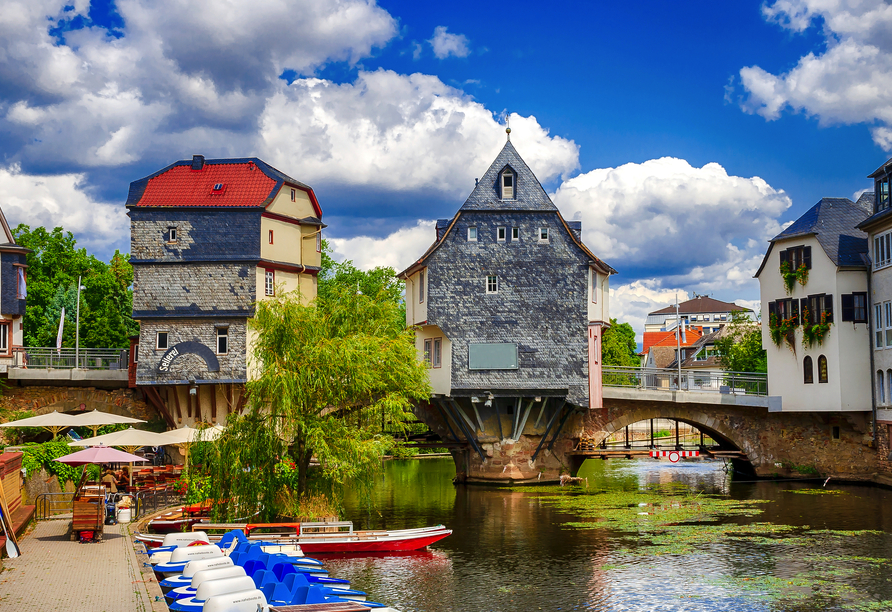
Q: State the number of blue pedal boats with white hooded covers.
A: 6